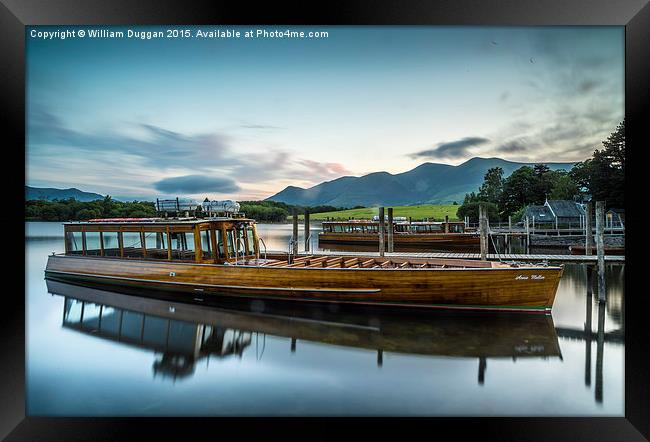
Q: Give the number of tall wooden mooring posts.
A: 7